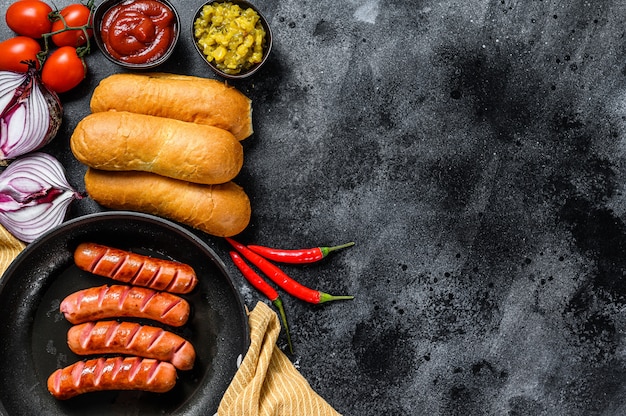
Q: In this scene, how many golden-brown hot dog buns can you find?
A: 3